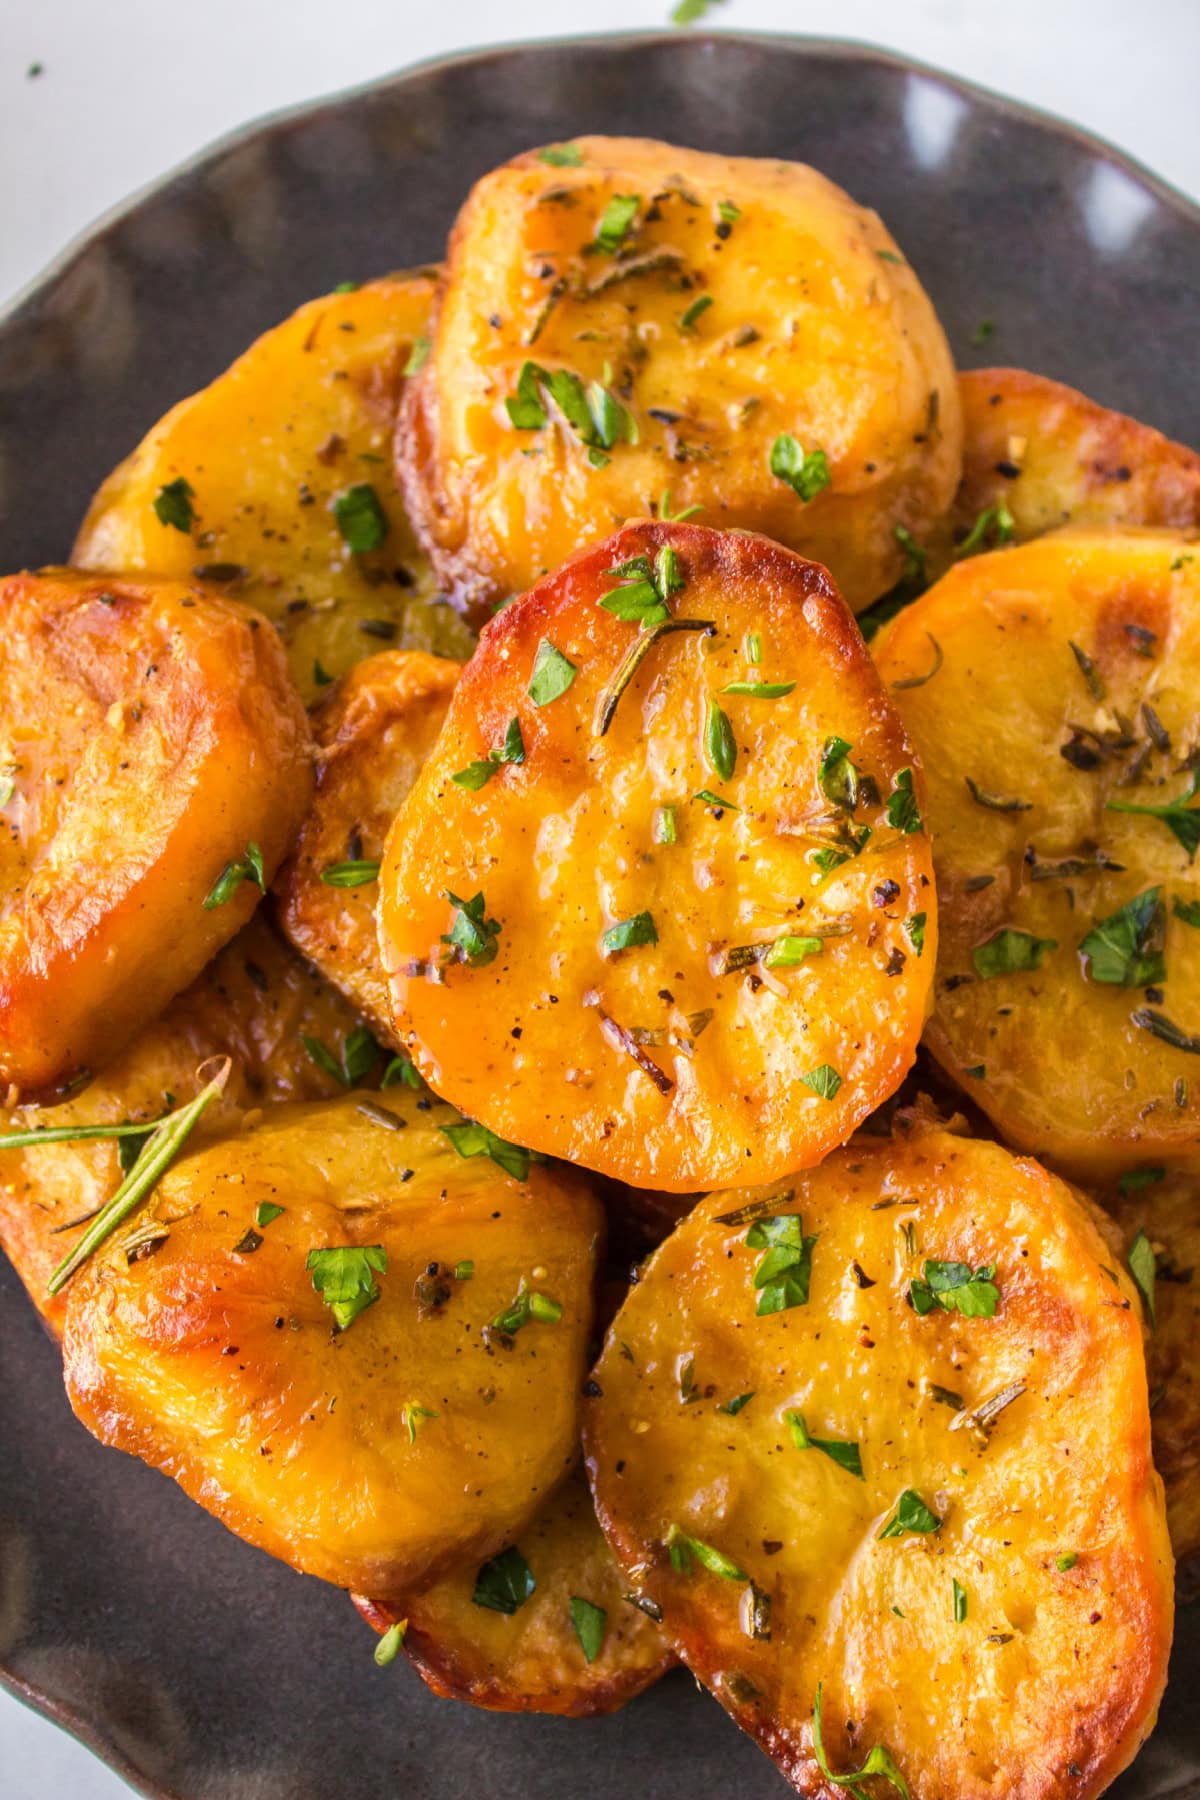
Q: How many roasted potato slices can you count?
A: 12